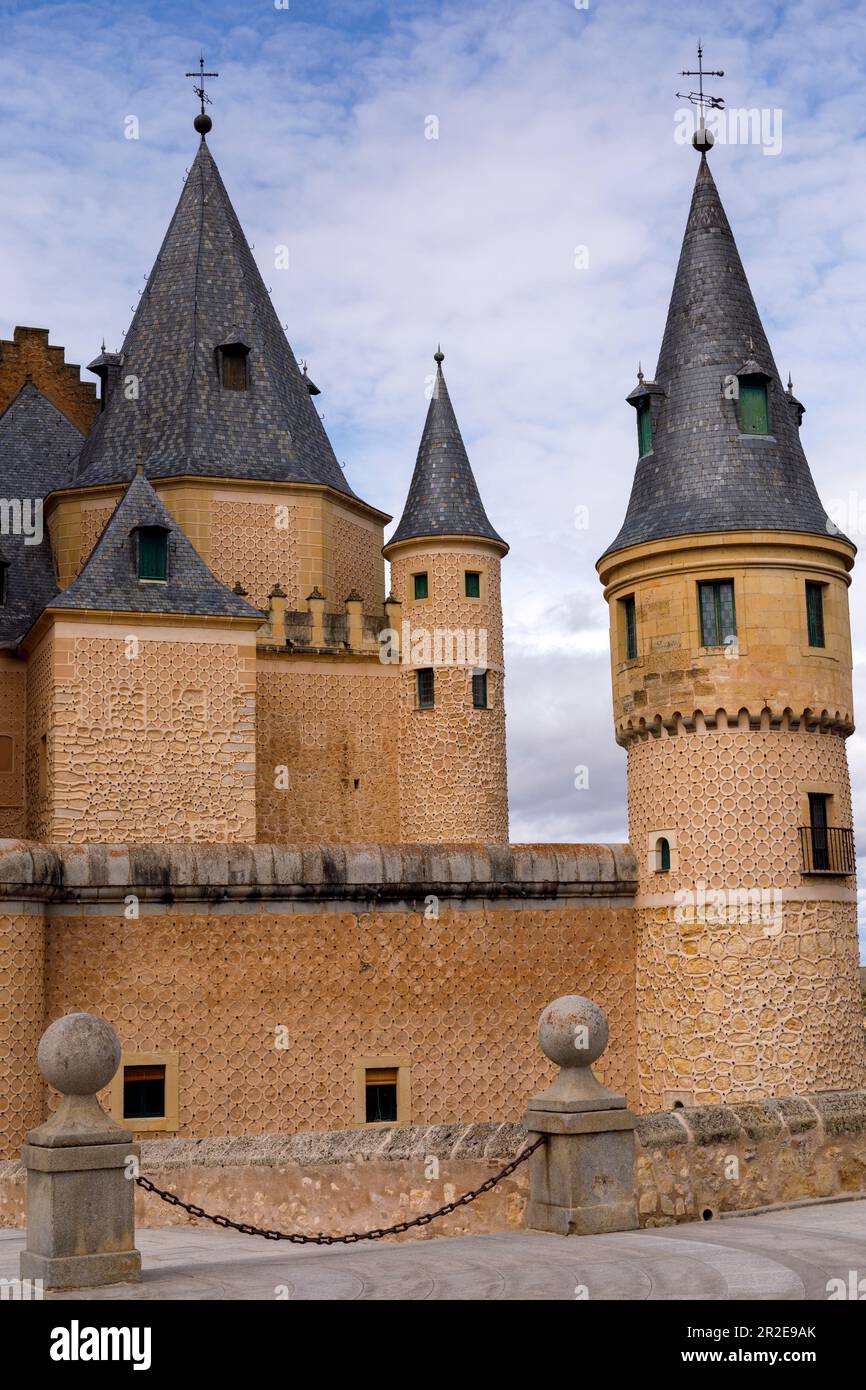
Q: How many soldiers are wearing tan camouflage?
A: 0